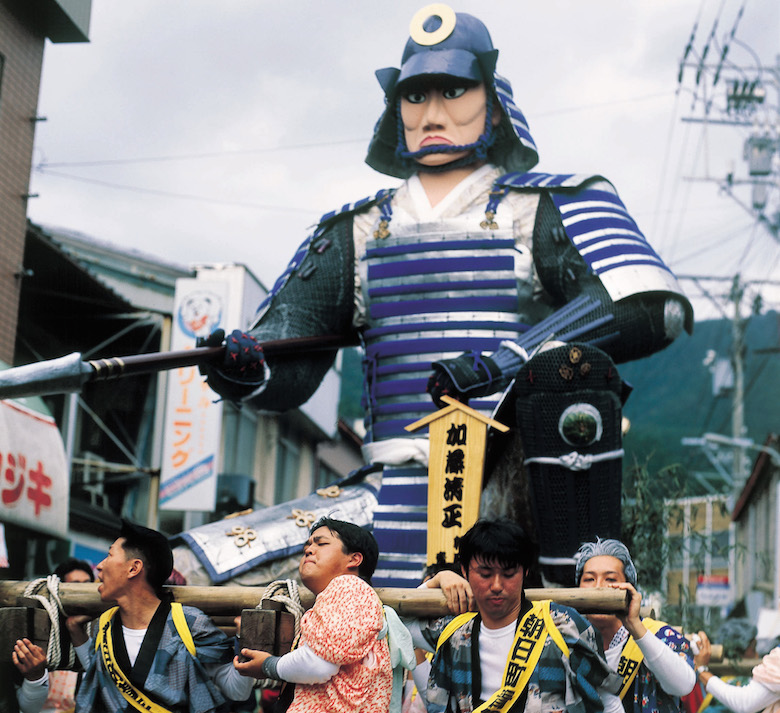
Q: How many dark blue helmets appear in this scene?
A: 1